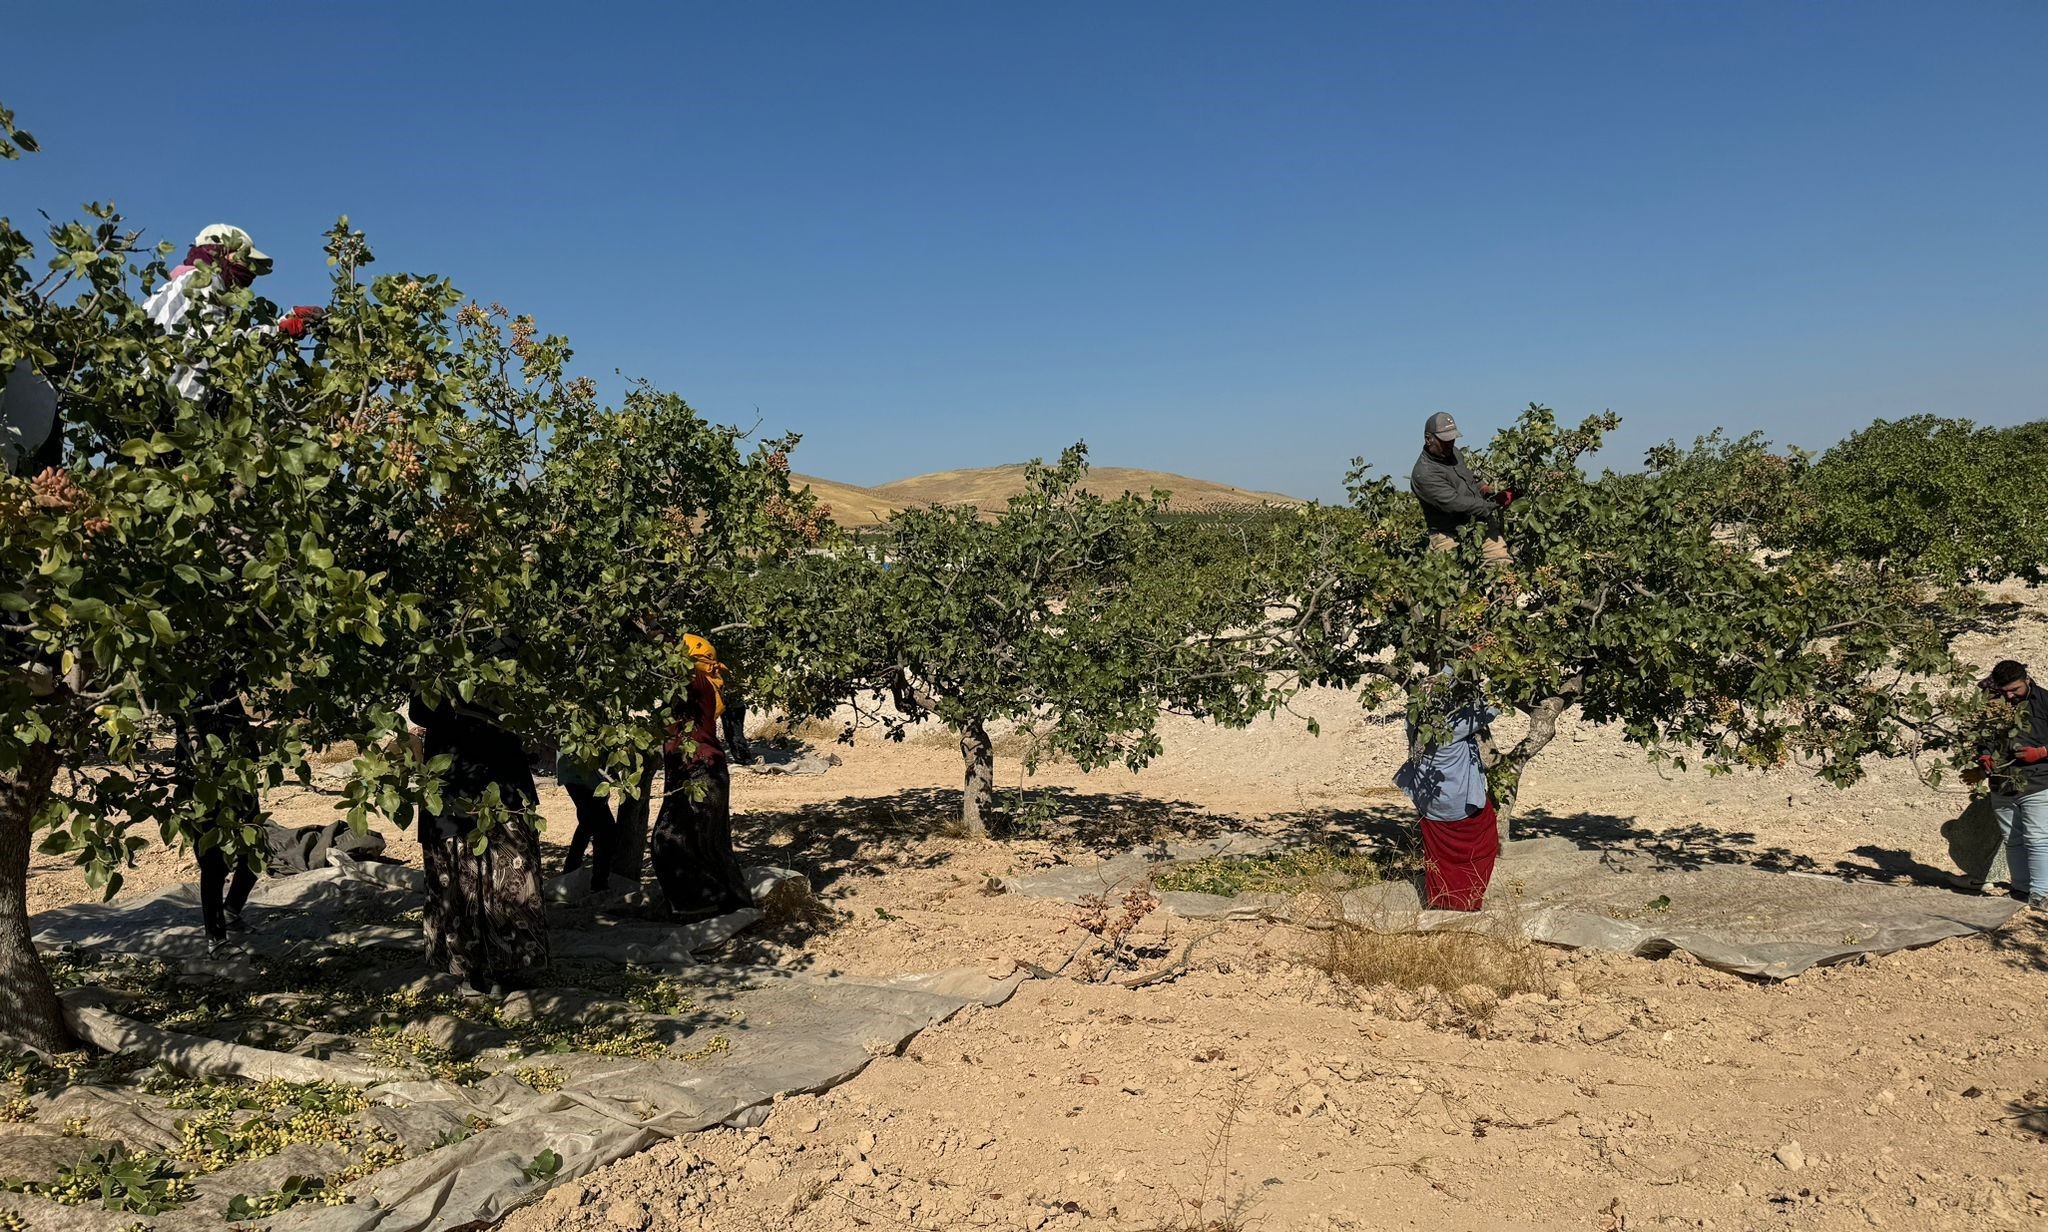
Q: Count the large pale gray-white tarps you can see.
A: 2